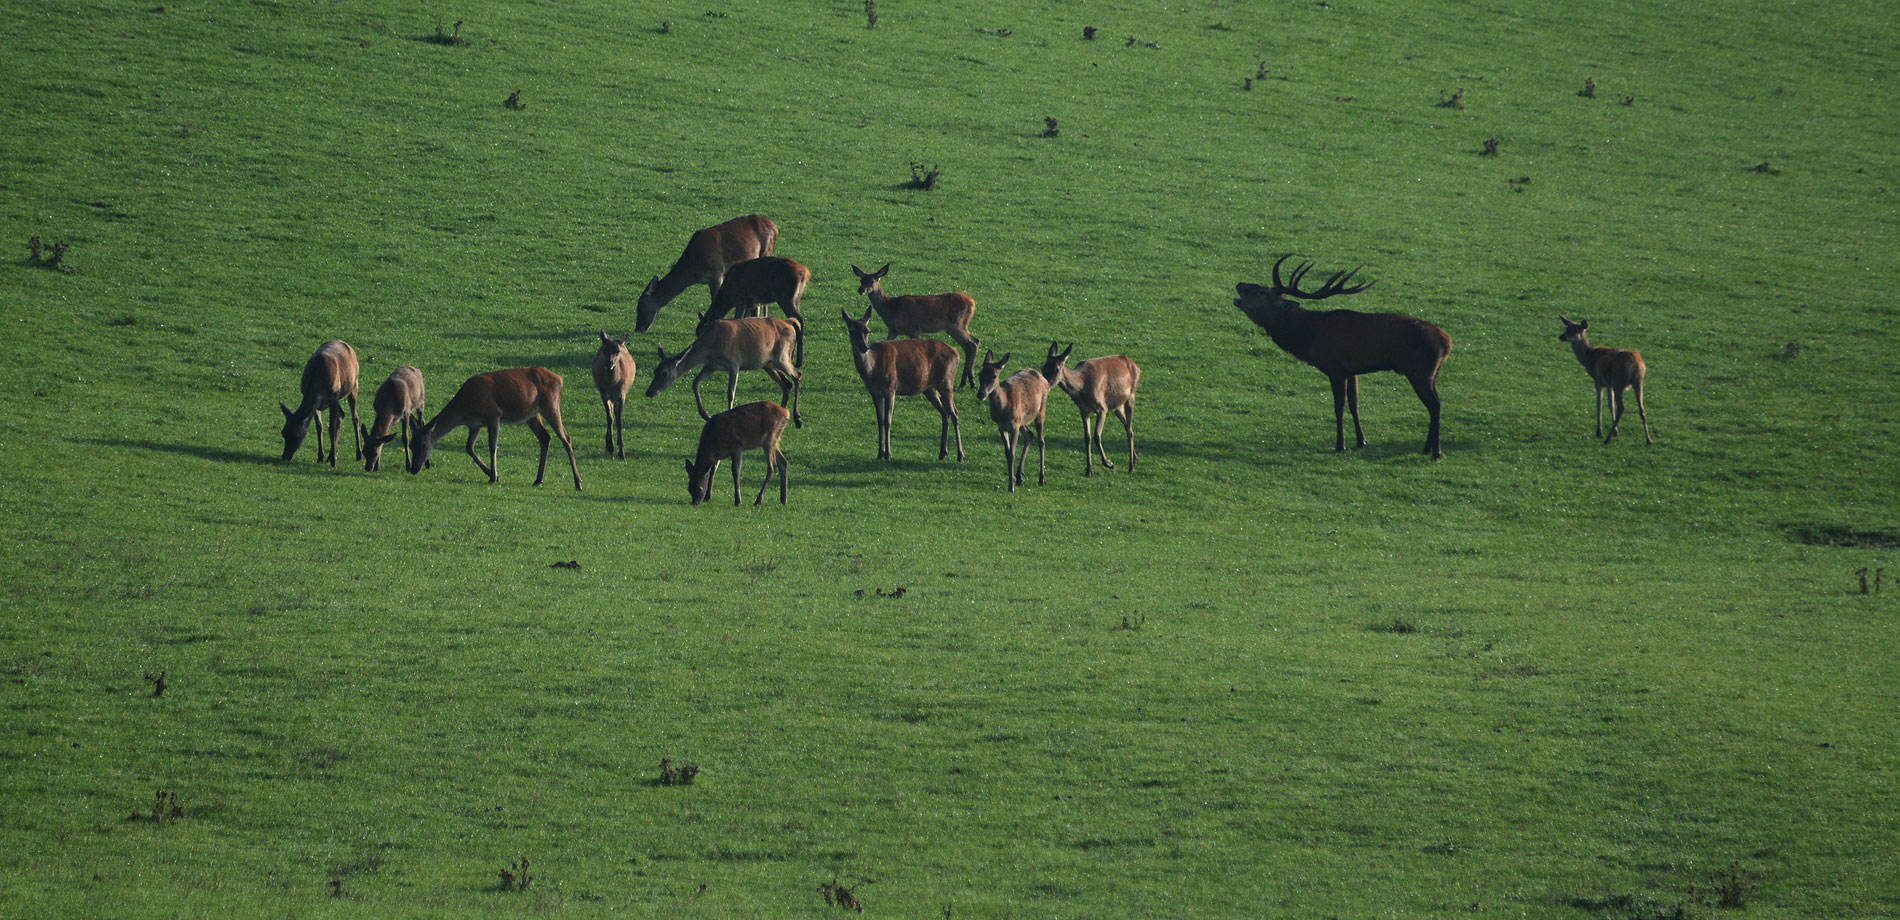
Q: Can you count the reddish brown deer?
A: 13